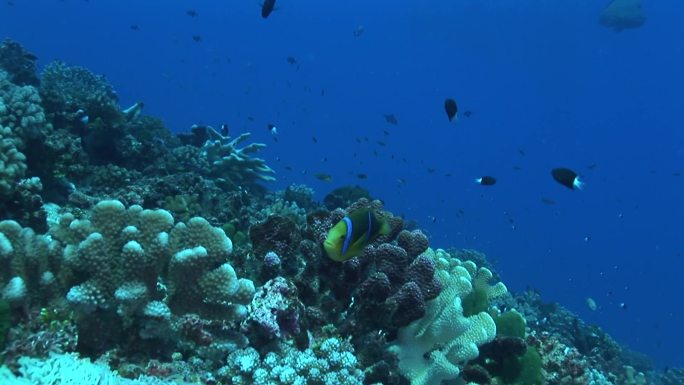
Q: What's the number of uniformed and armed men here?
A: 0